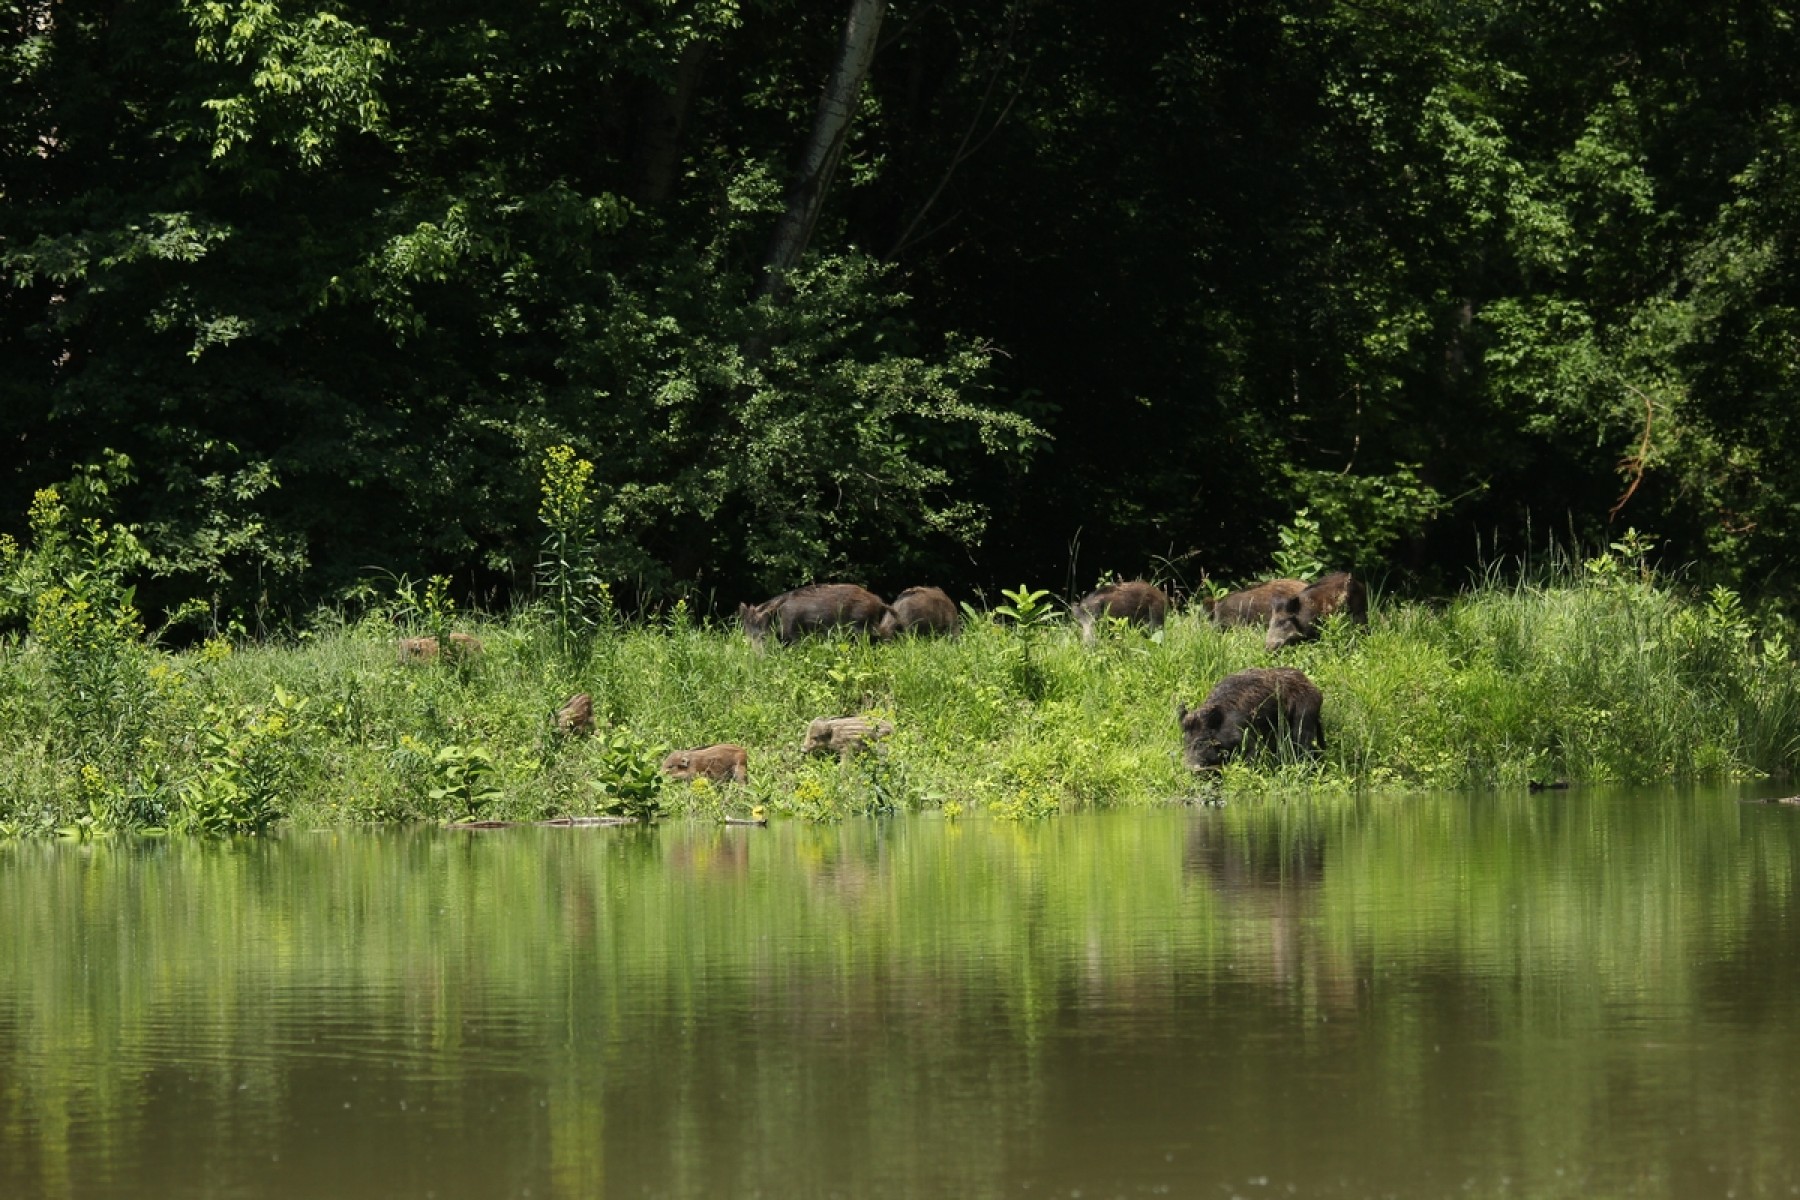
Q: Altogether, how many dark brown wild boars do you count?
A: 6